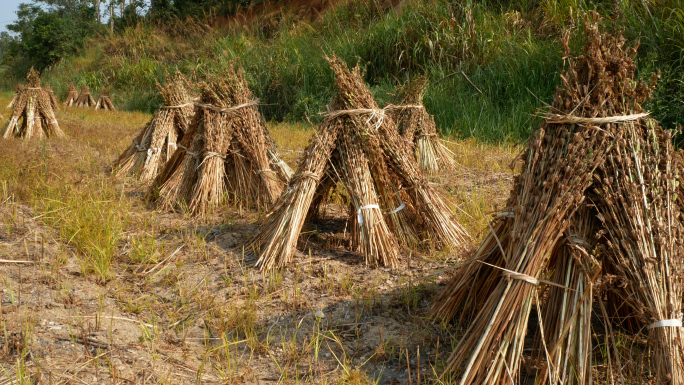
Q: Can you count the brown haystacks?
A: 11